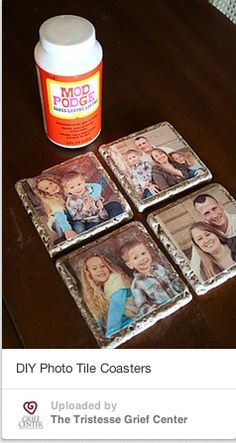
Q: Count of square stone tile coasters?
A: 4